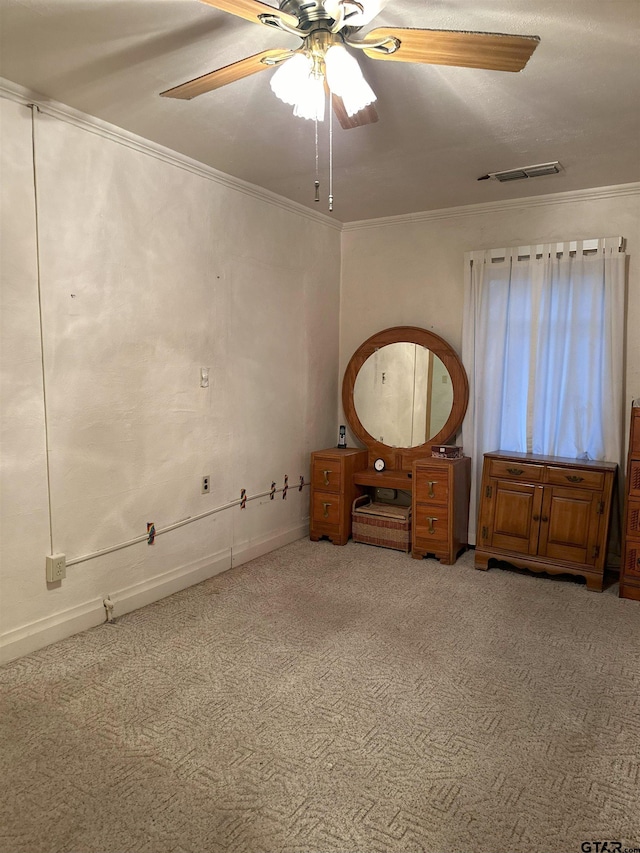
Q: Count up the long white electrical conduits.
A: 2